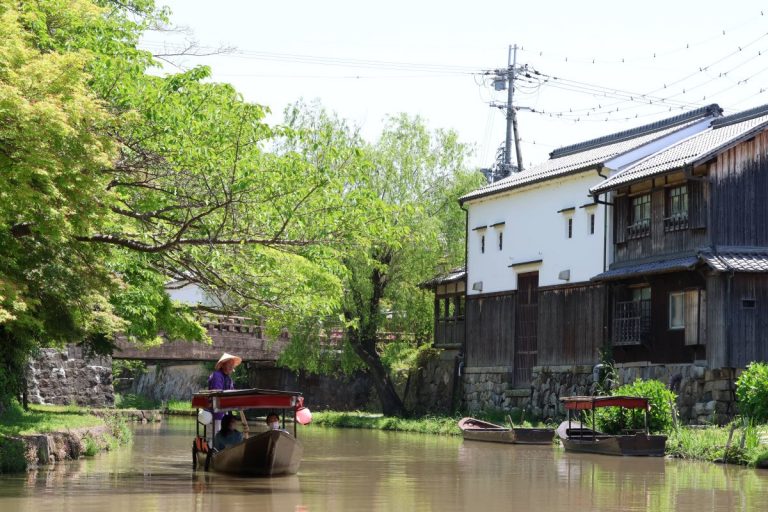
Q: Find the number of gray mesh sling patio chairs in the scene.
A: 0